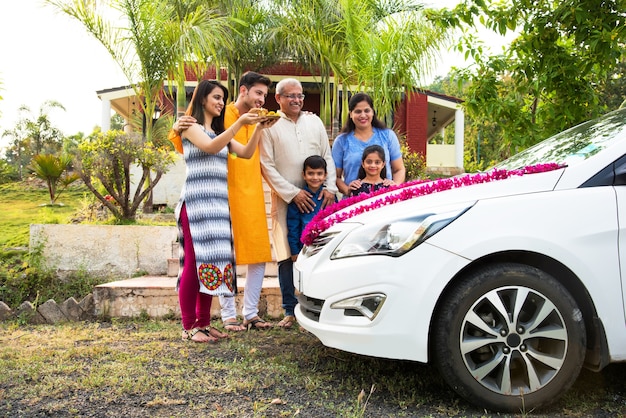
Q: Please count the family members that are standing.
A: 6